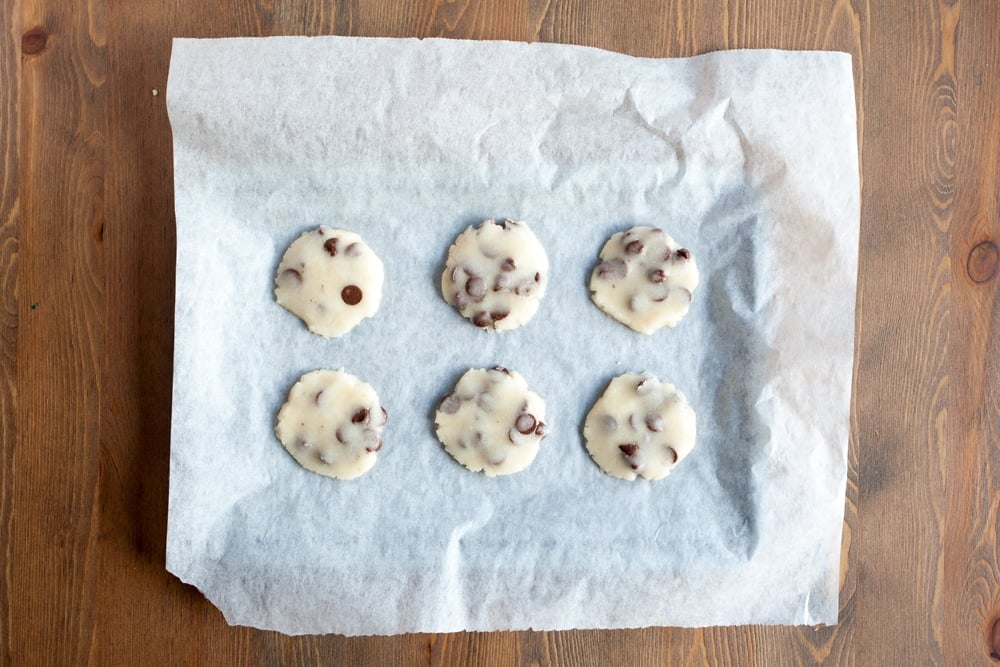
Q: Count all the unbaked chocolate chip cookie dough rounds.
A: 6